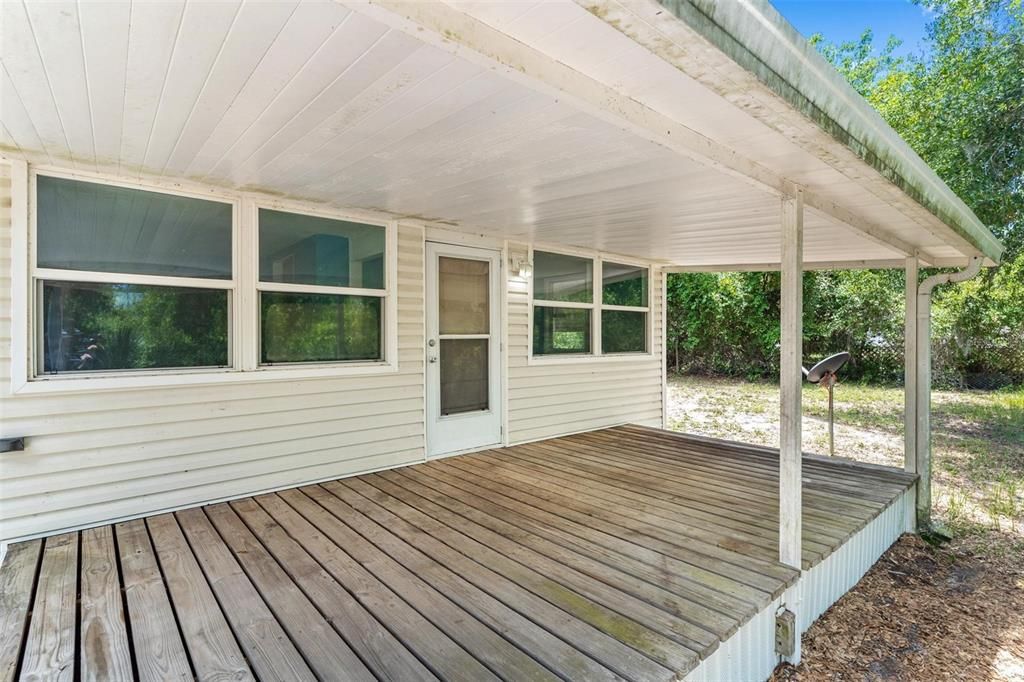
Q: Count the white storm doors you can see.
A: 1